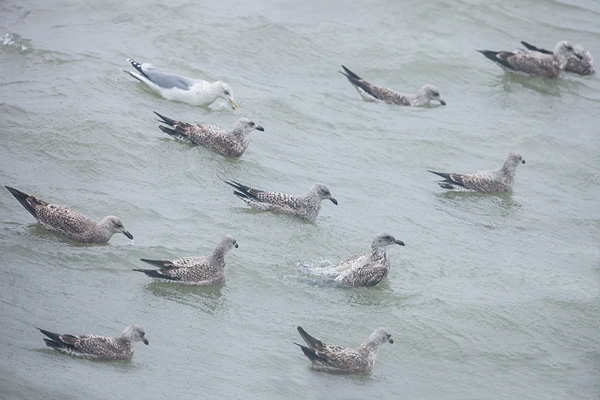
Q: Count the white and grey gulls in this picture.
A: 1